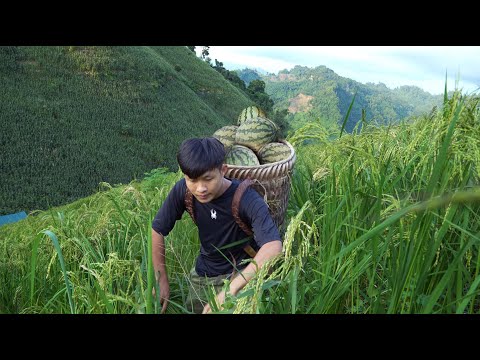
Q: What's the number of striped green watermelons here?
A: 5